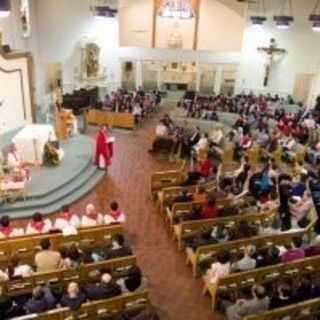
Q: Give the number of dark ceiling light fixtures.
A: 5